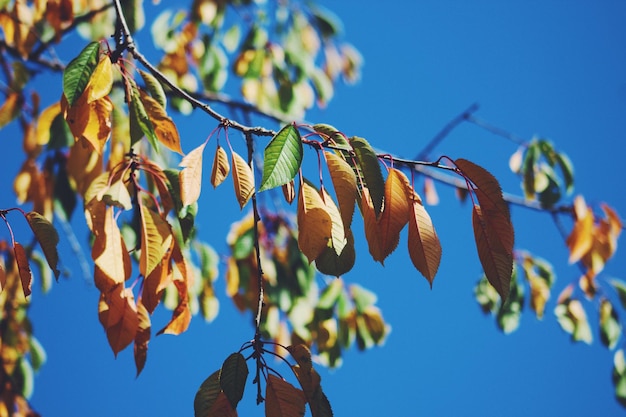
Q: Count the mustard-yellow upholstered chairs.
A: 0